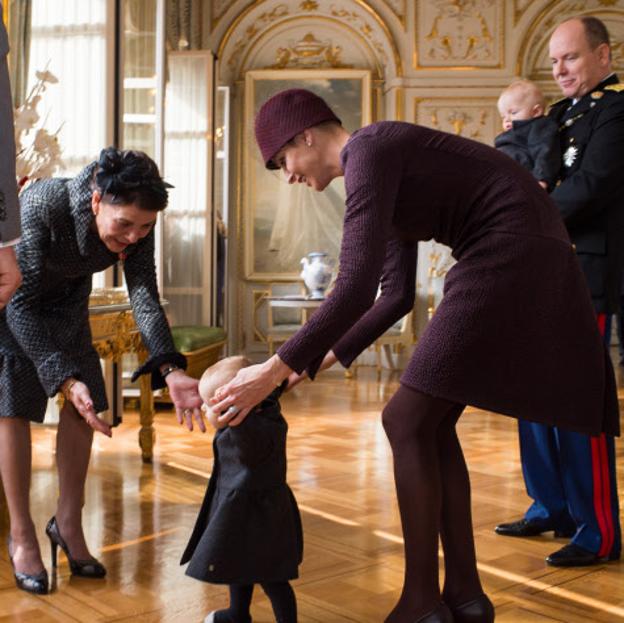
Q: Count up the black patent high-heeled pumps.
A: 2